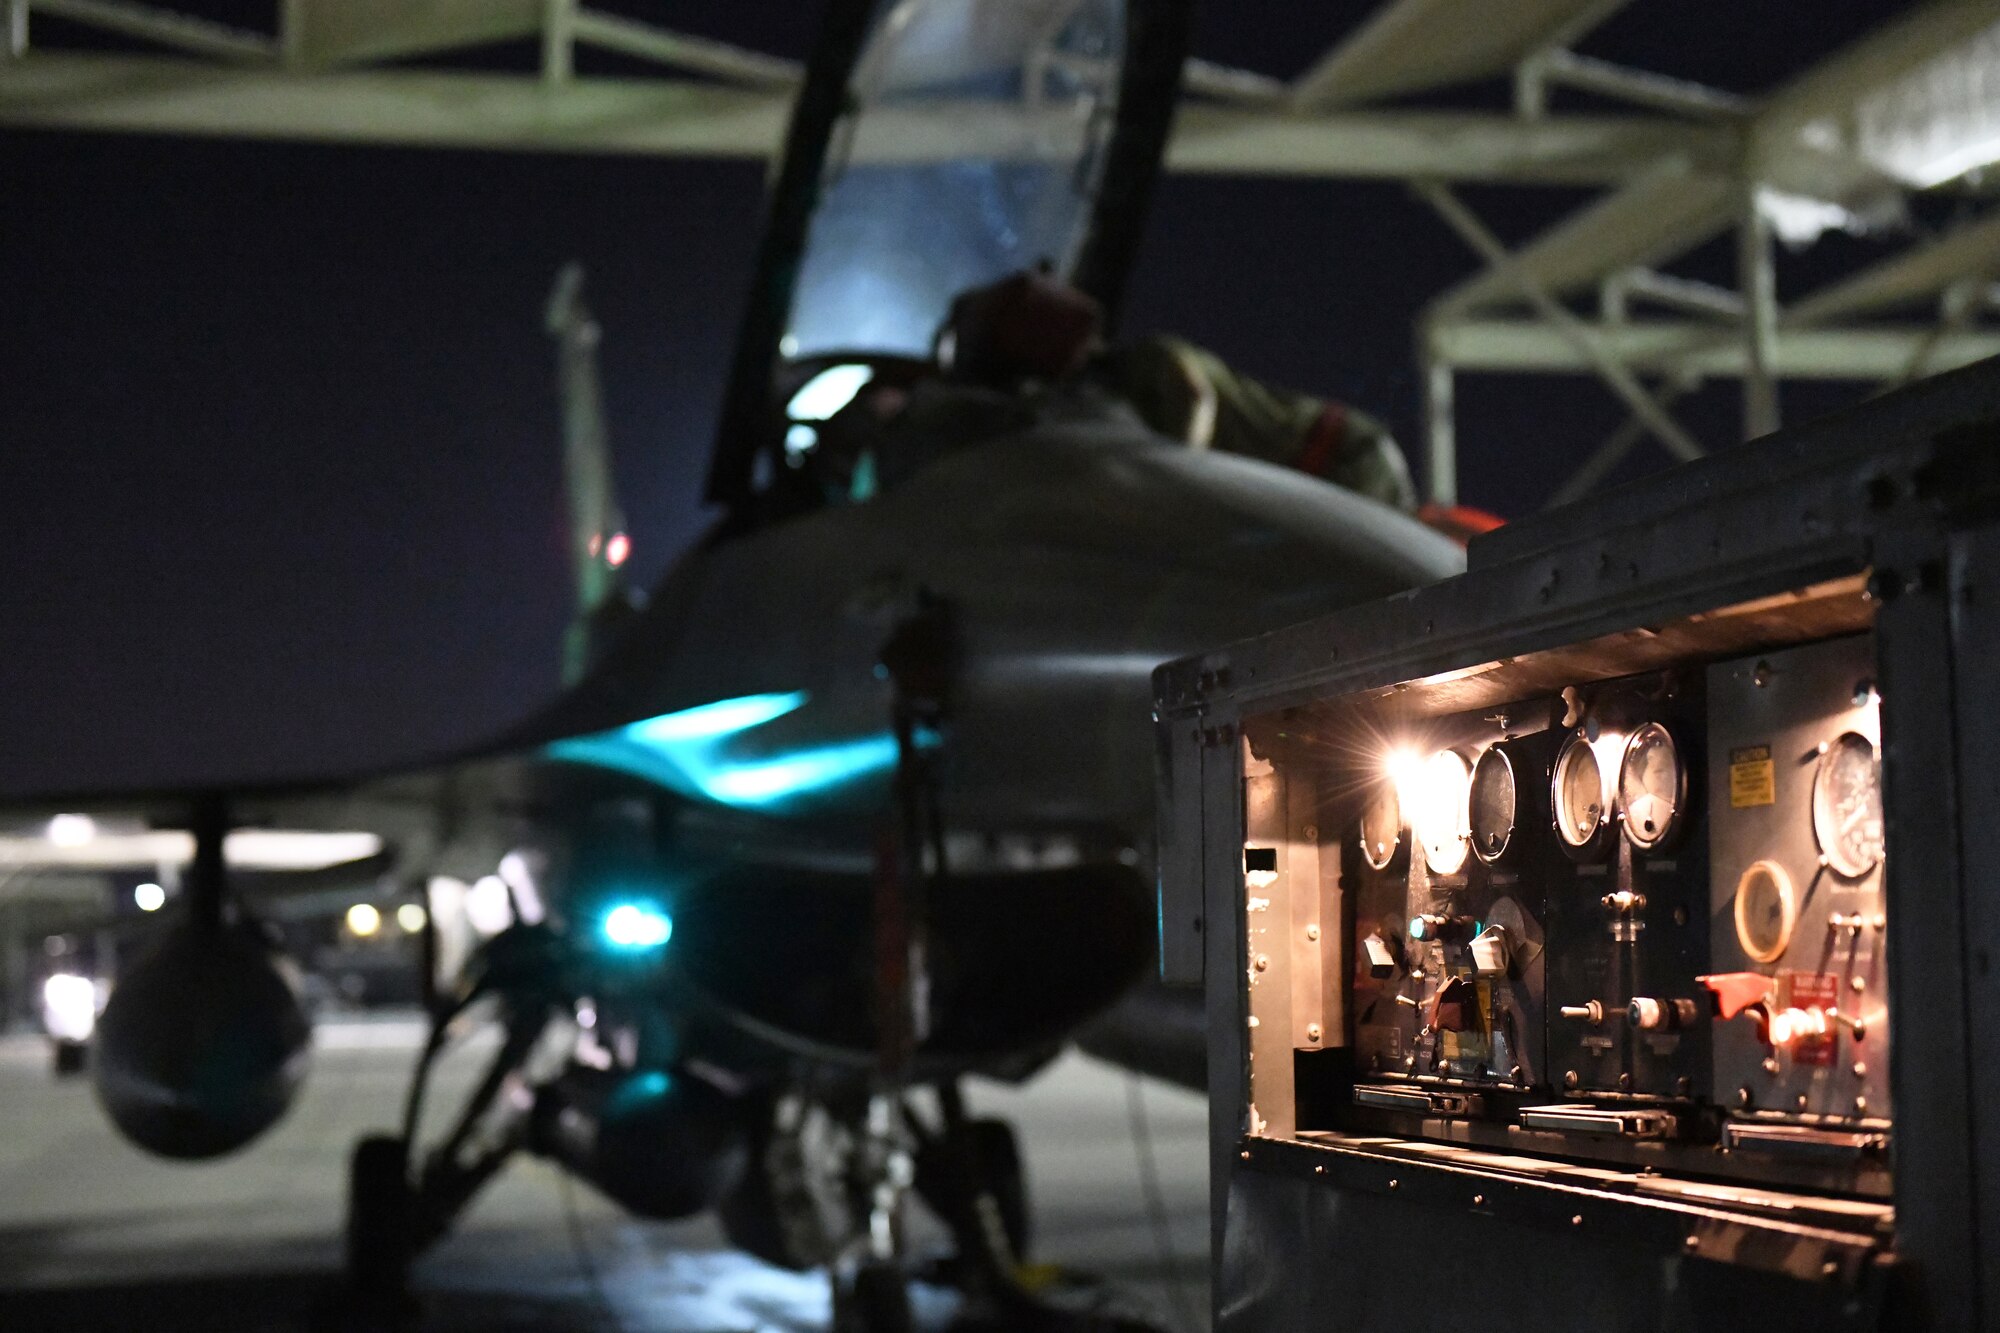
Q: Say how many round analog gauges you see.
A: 7